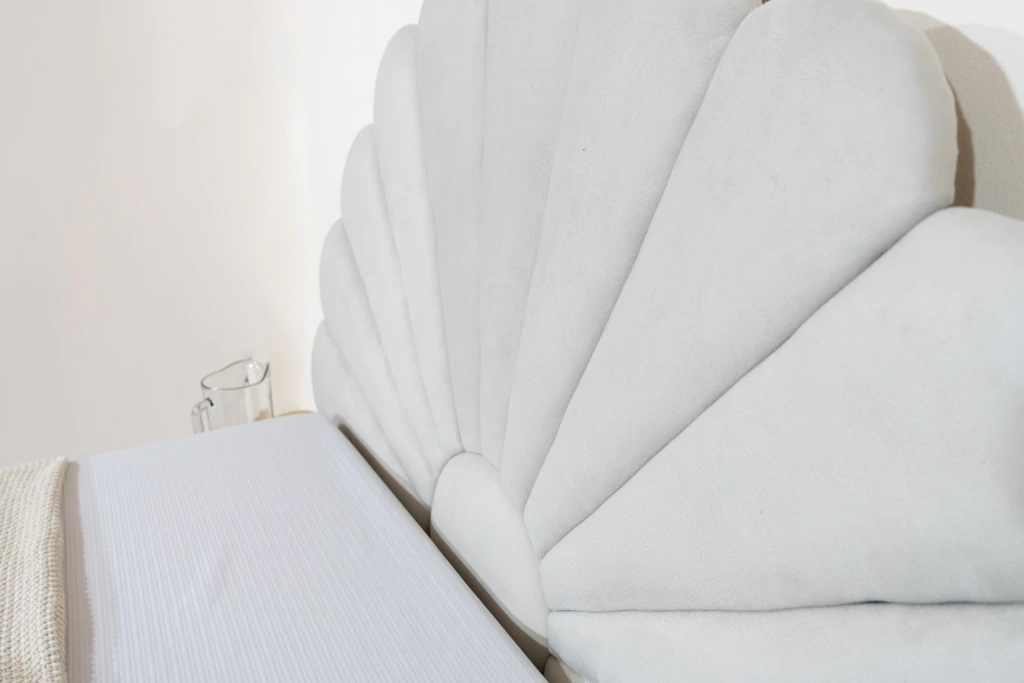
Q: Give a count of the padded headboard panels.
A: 11